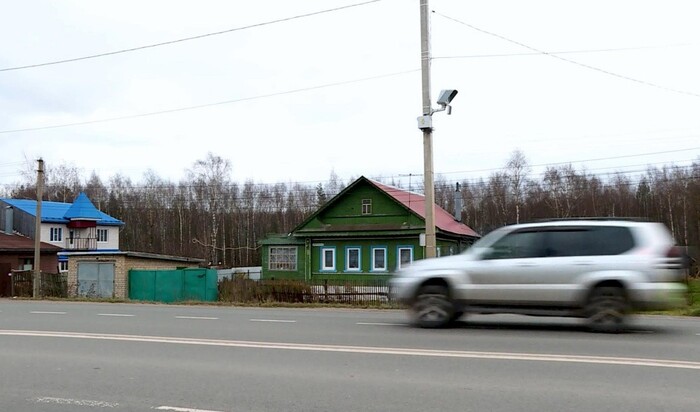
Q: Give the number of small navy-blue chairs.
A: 0